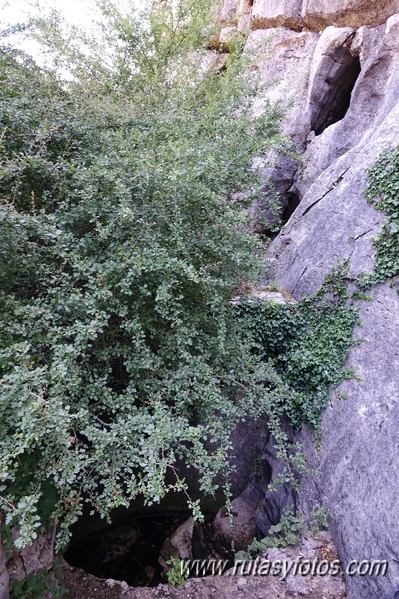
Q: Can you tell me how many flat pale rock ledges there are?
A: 1